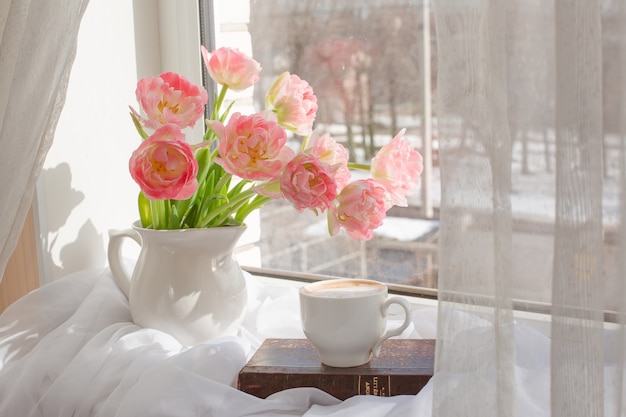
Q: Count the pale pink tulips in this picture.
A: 9